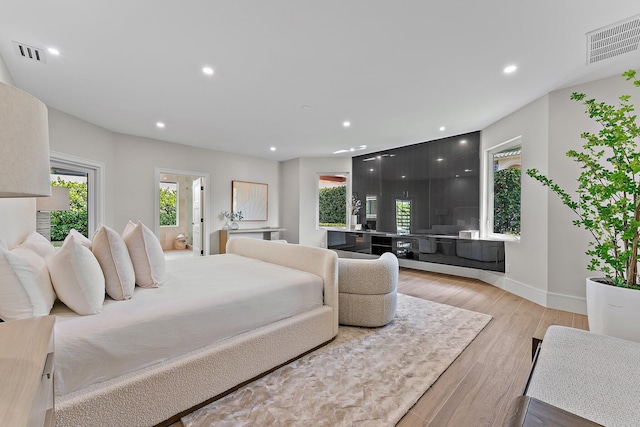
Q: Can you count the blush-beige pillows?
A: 2